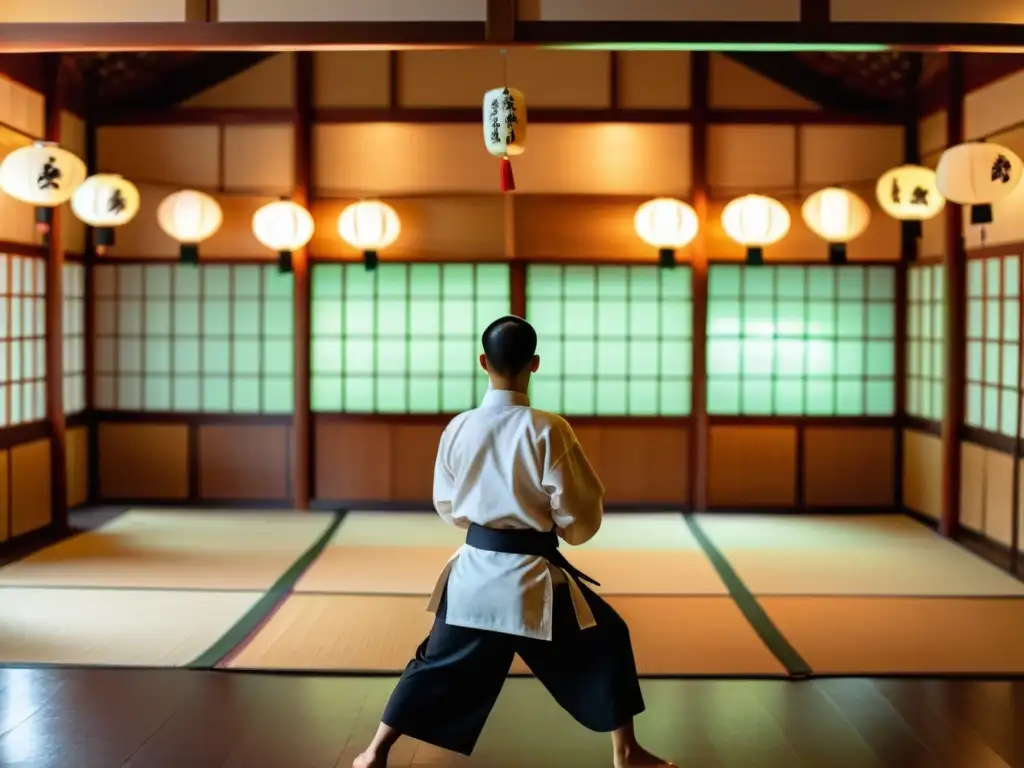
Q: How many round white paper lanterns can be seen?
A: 10